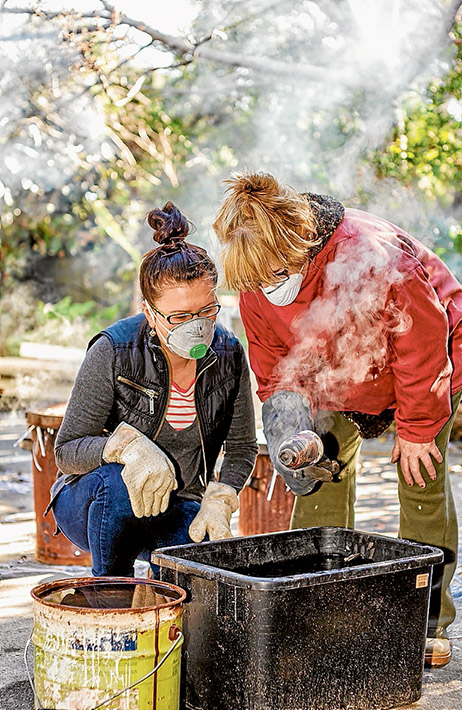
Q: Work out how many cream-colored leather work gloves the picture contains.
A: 2